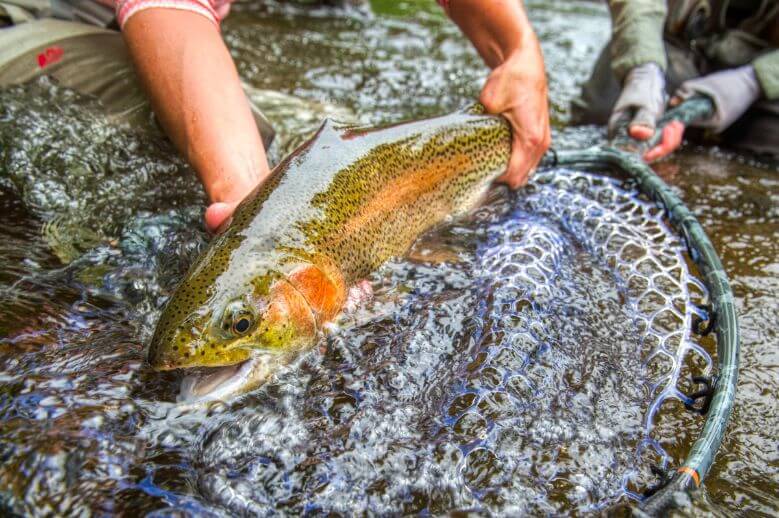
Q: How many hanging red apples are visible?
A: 0